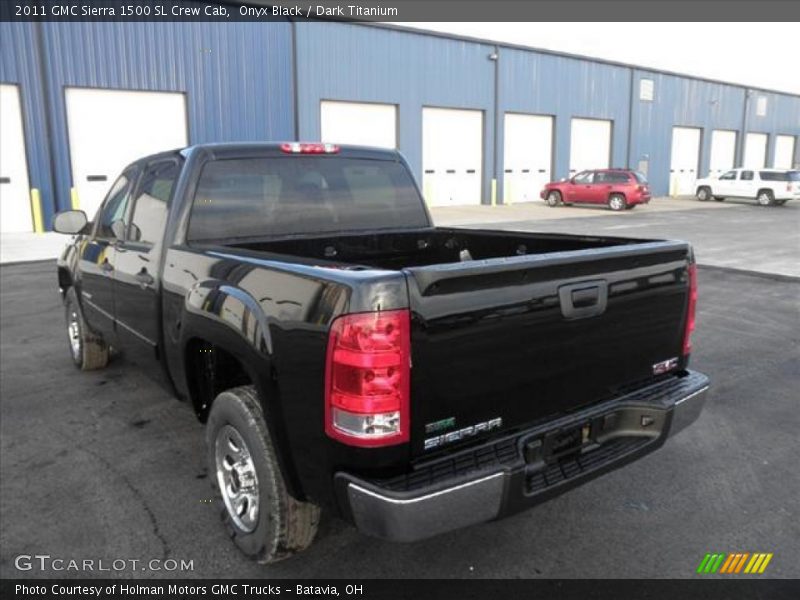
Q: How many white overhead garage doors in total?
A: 10